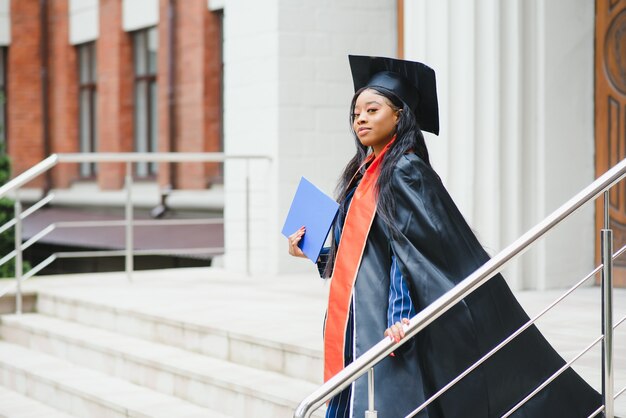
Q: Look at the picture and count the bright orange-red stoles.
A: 1